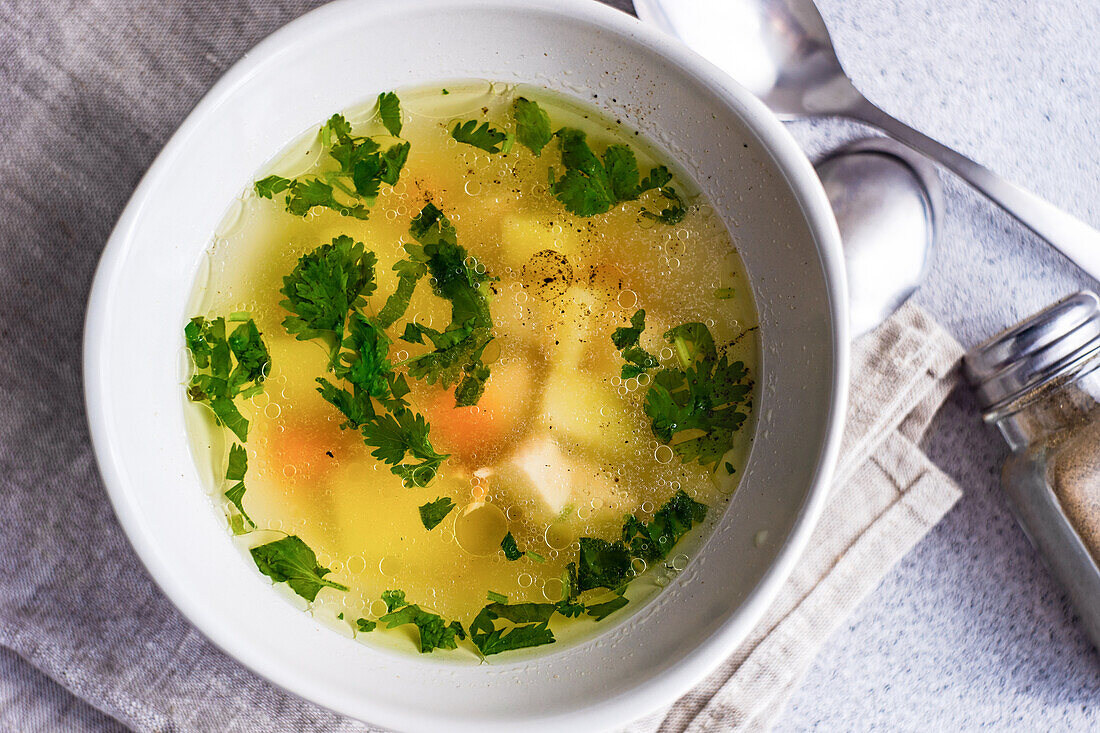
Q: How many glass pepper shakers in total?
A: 1